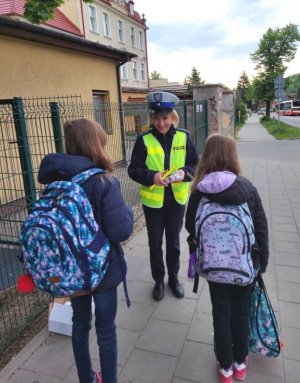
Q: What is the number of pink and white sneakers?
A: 2